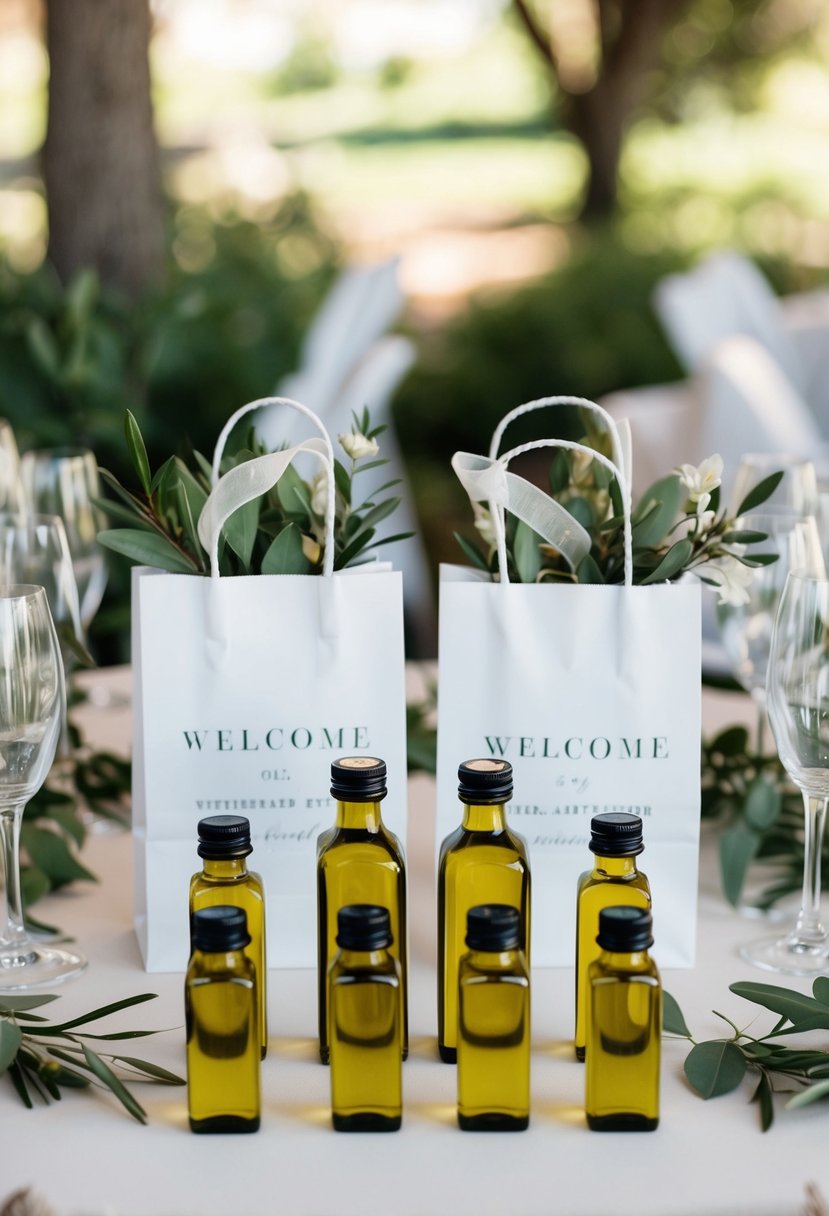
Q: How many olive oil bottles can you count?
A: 8